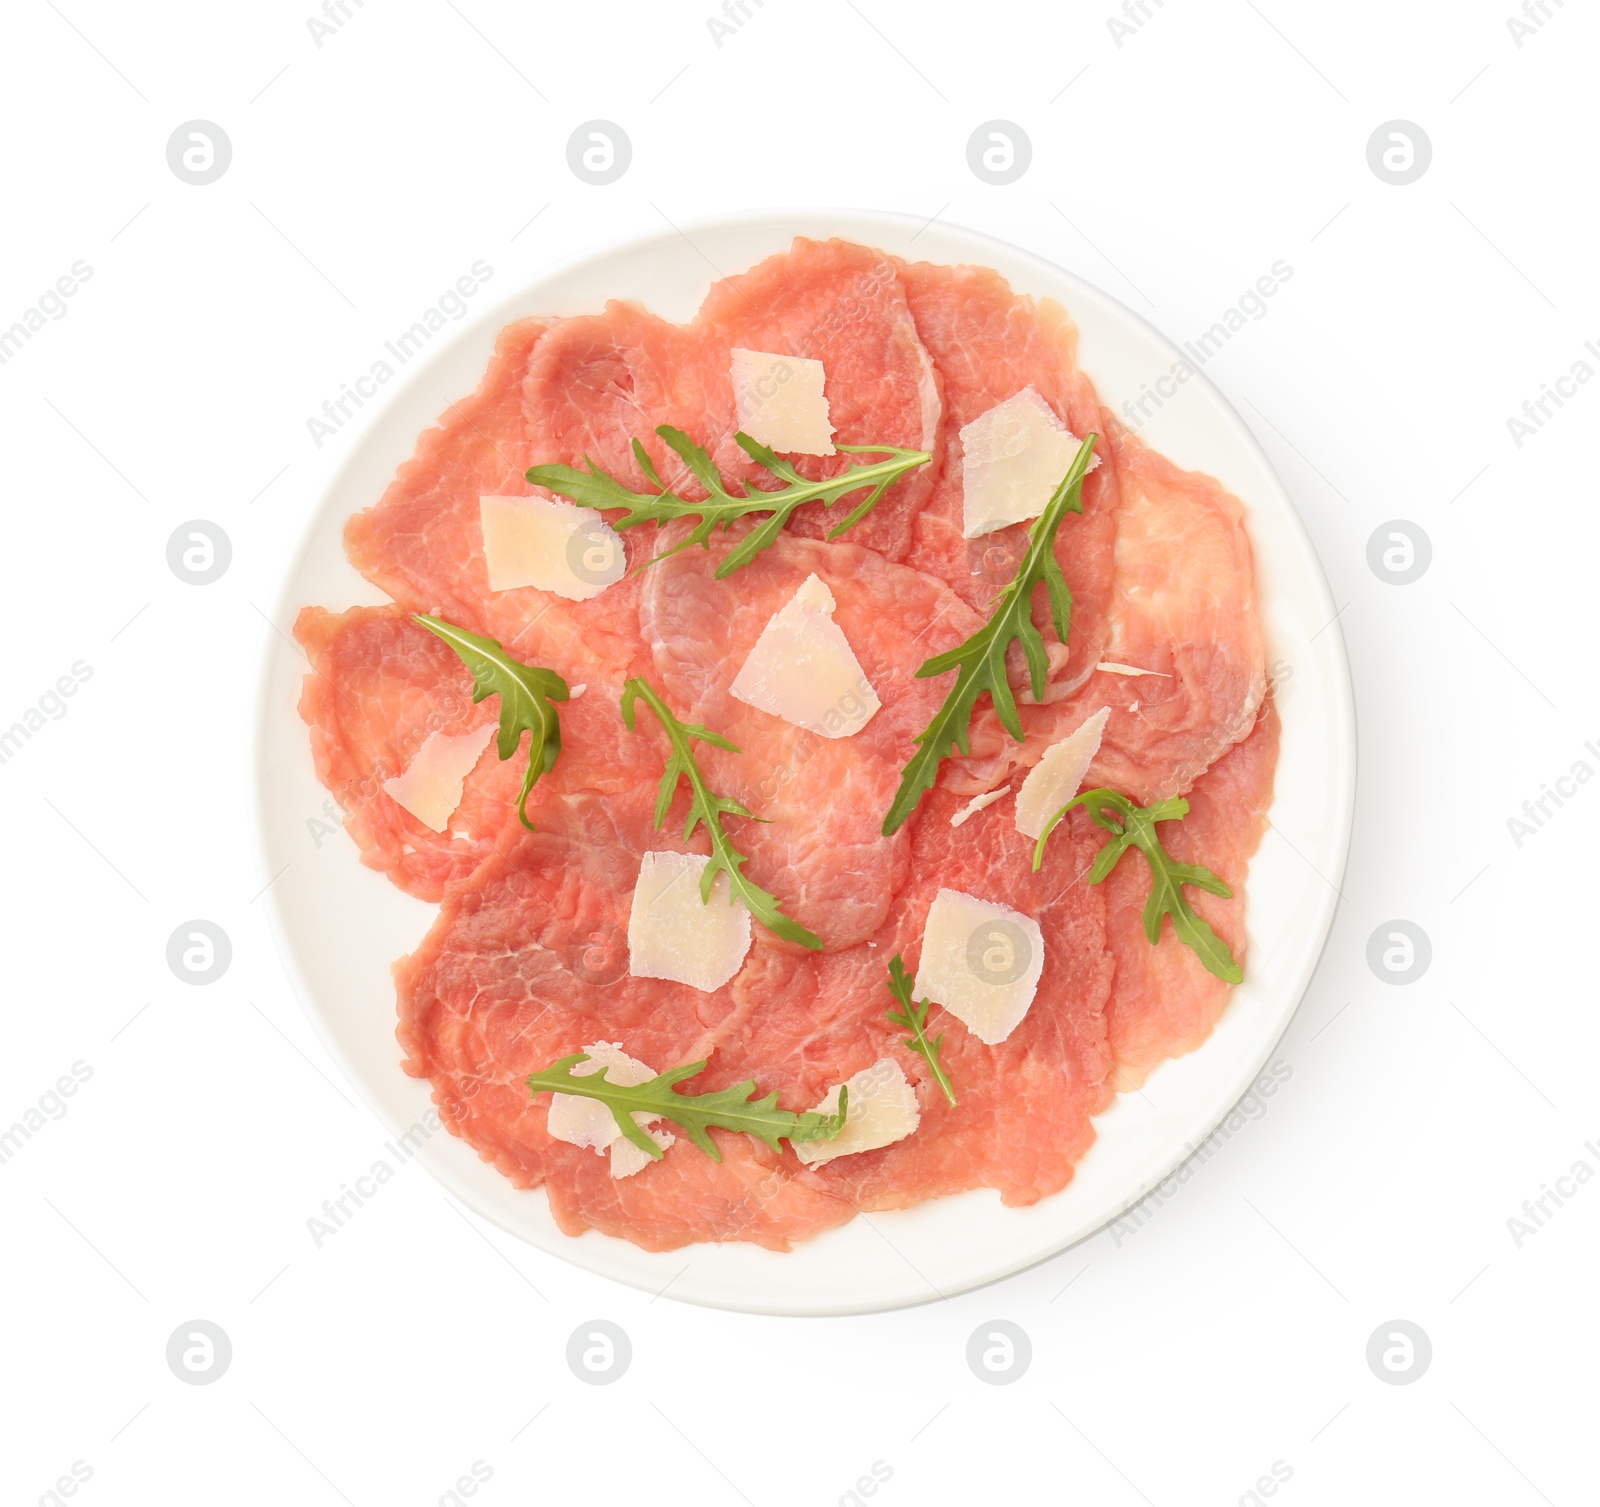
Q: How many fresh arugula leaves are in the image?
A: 7